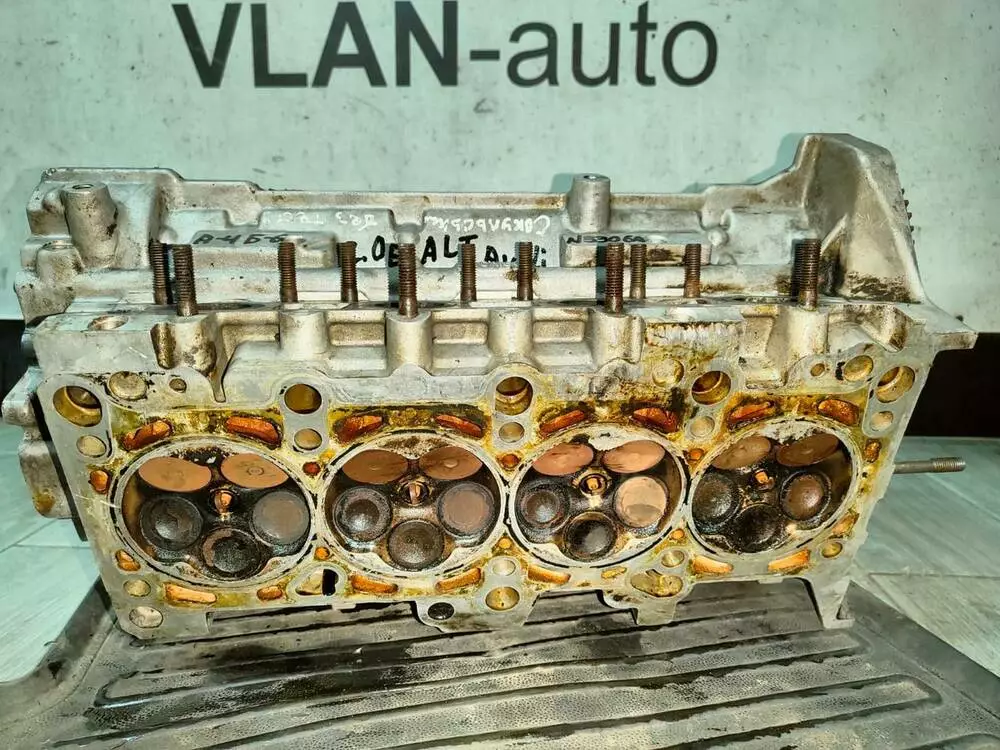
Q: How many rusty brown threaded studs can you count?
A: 11